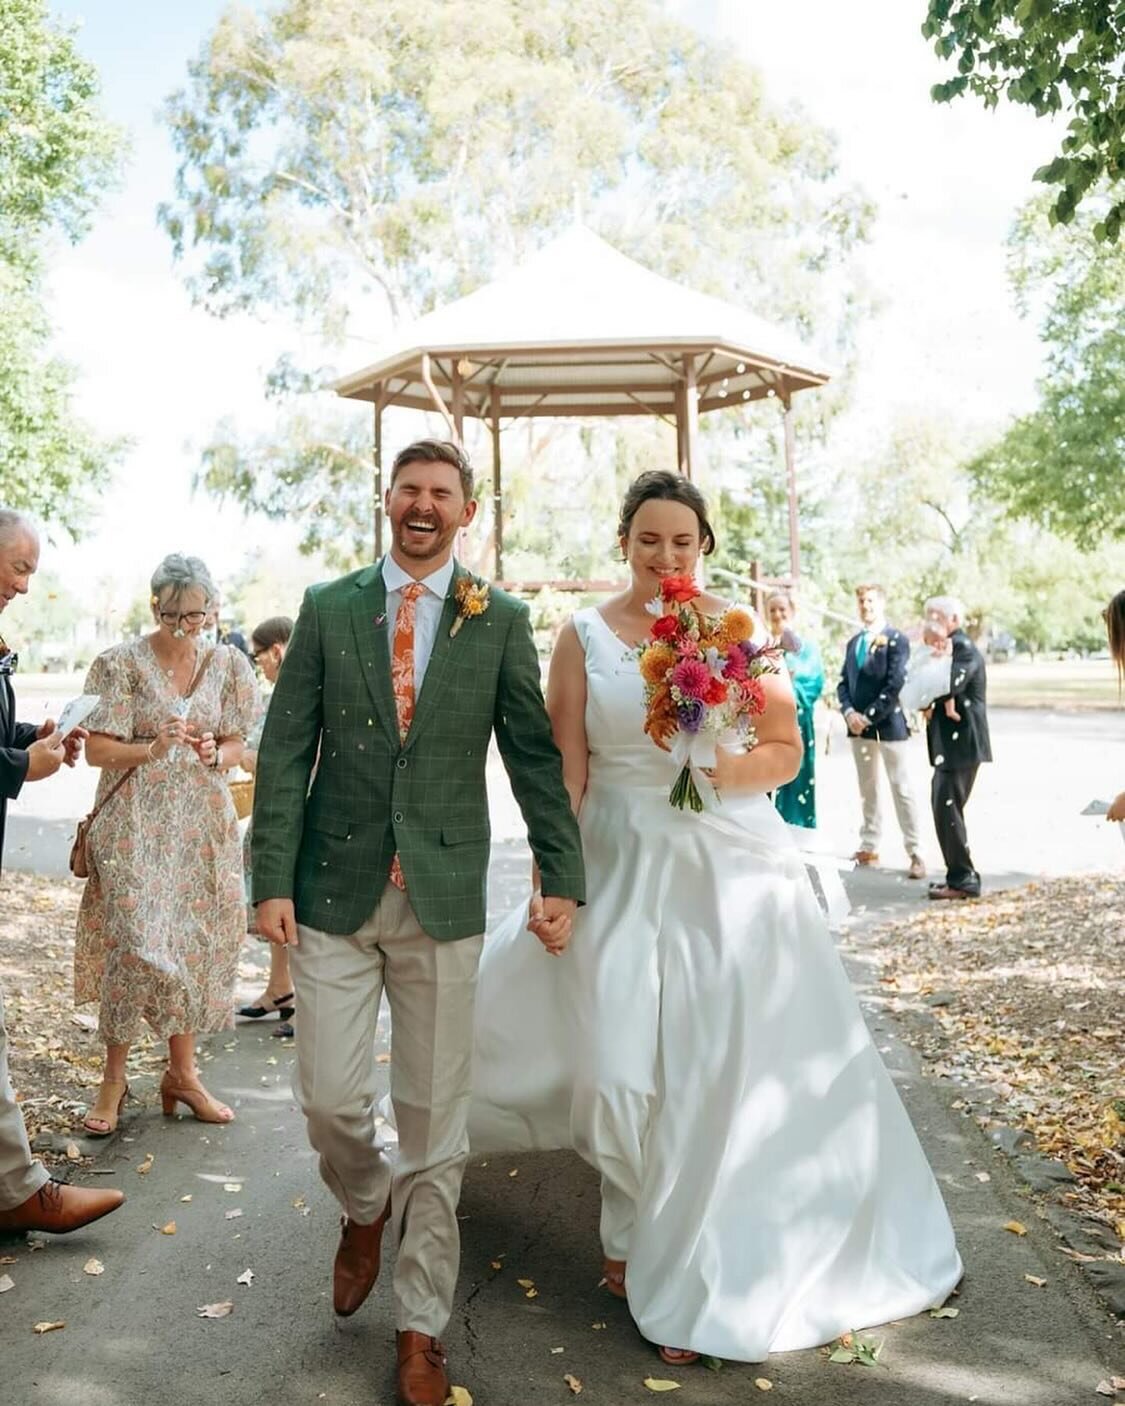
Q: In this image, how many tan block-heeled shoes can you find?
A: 2